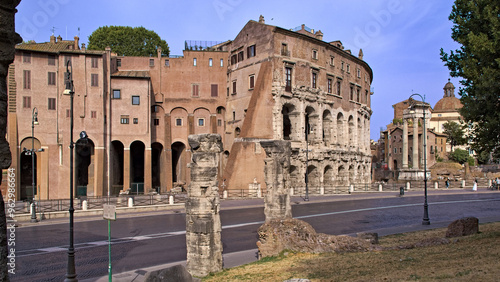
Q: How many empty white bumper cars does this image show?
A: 0